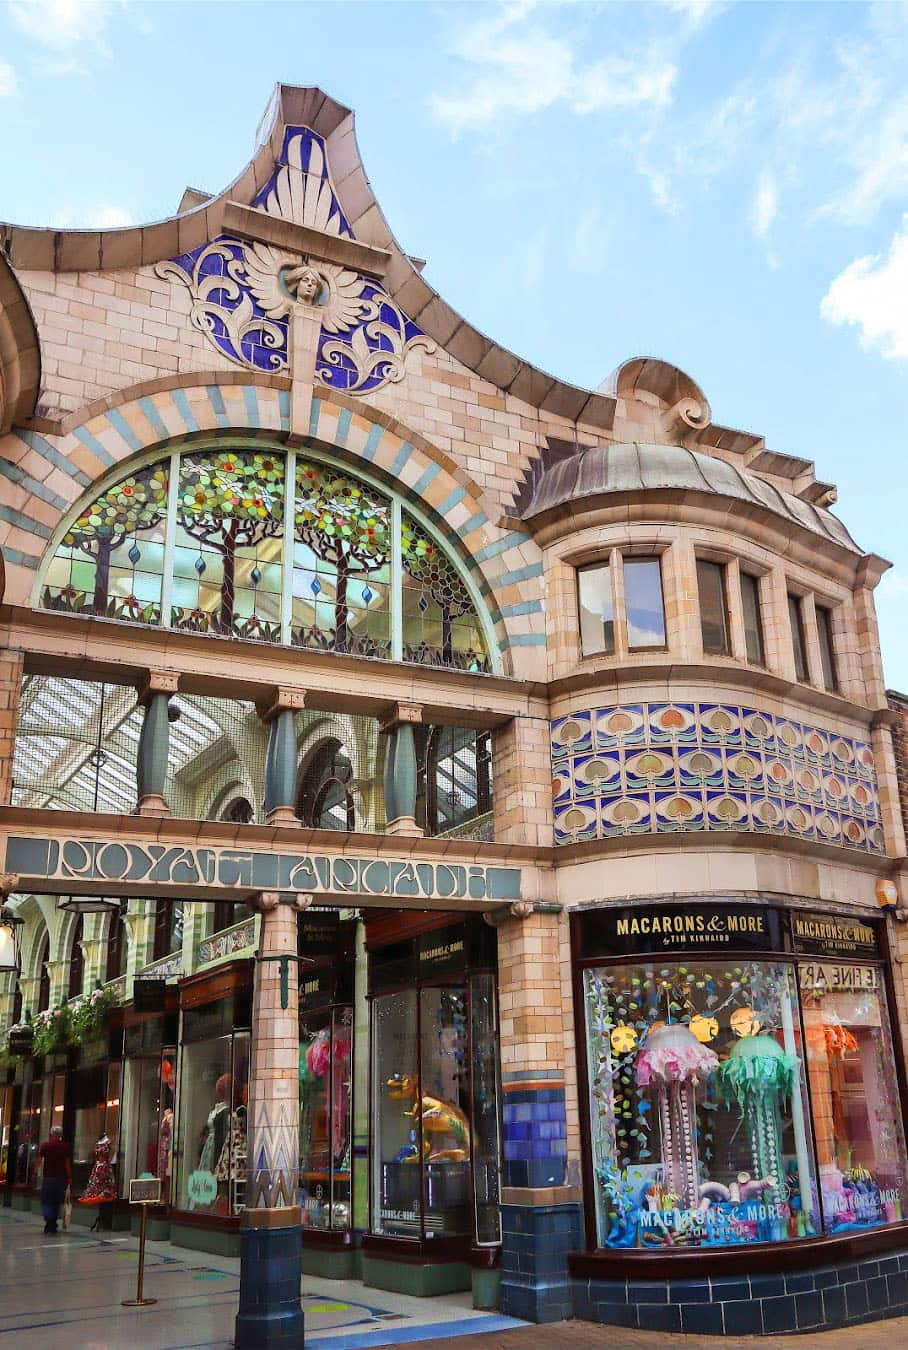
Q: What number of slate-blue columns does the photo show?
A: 3